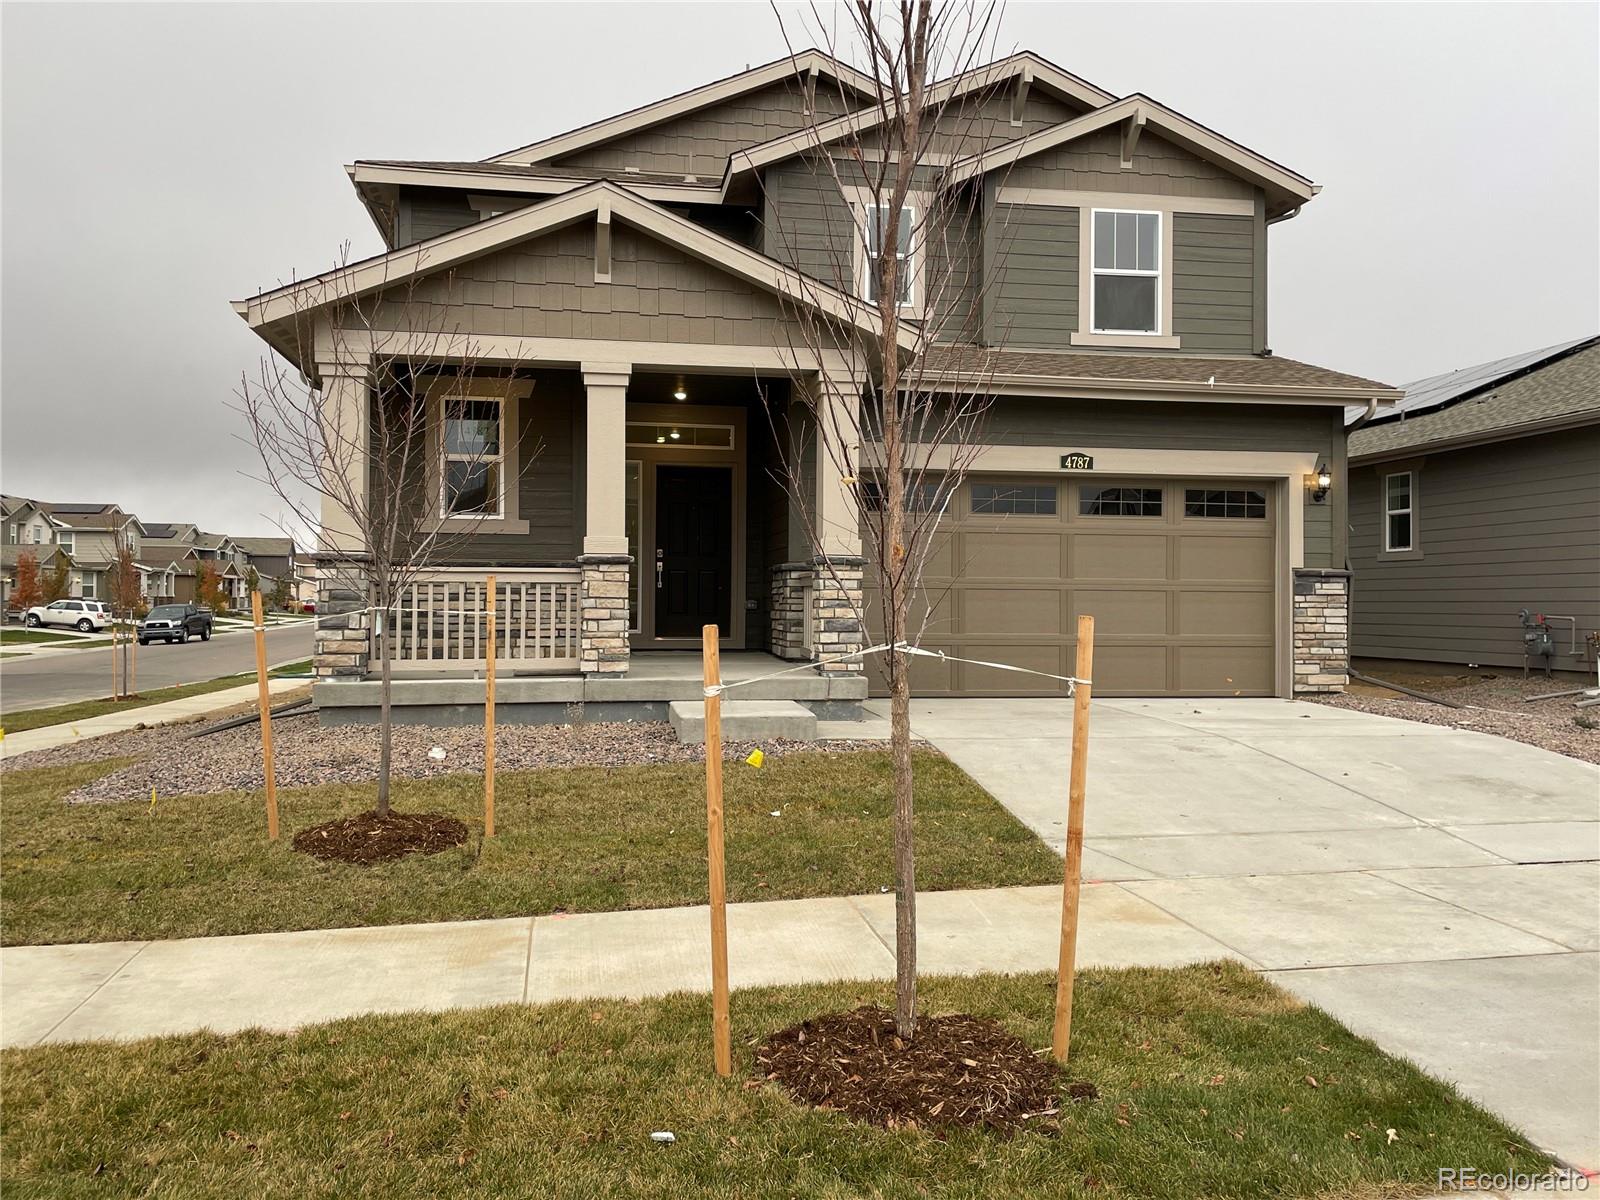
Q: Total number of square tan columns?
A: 3